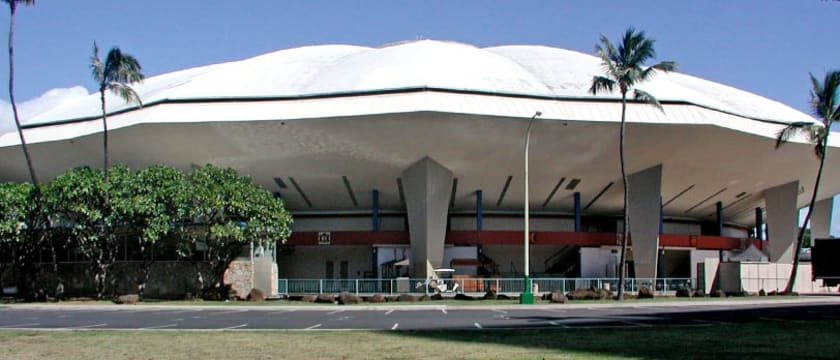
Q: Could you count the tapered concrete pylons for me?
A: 4